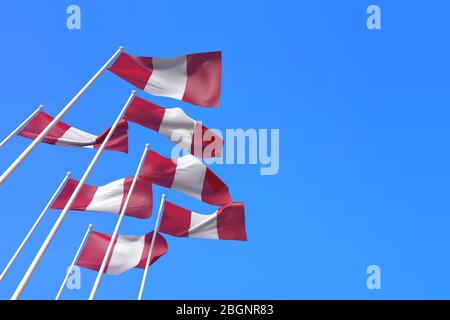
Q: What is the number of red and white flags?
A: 7